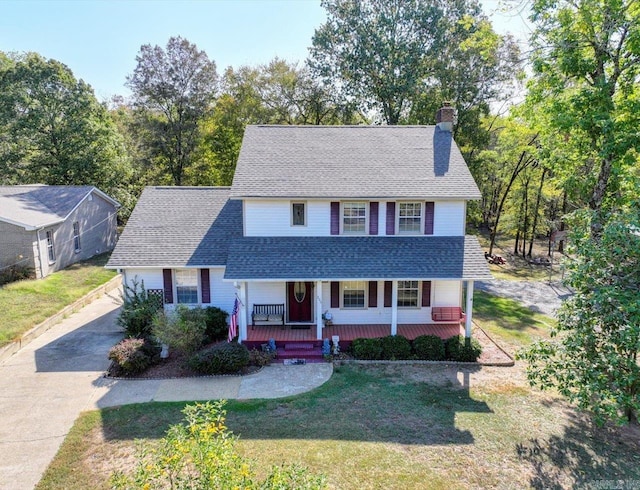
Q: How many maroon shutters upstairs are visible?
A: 4